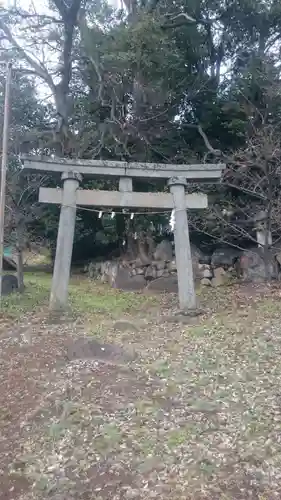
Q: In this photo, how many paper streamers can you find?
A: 4